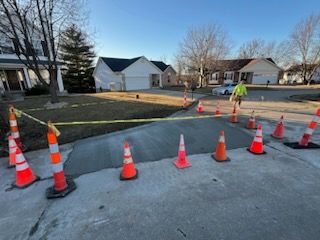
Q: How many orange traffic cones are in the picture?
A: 15